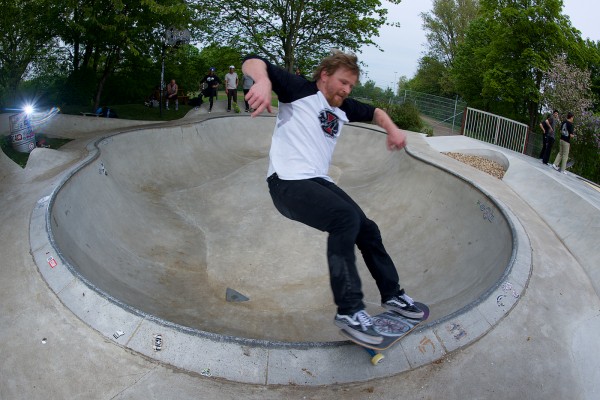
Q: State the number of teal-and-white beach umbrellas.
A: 0